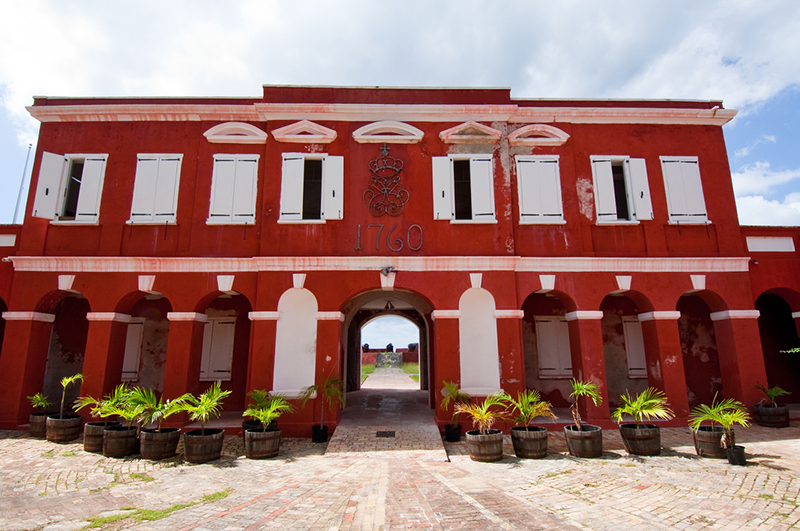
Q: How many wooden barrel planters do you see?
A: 14